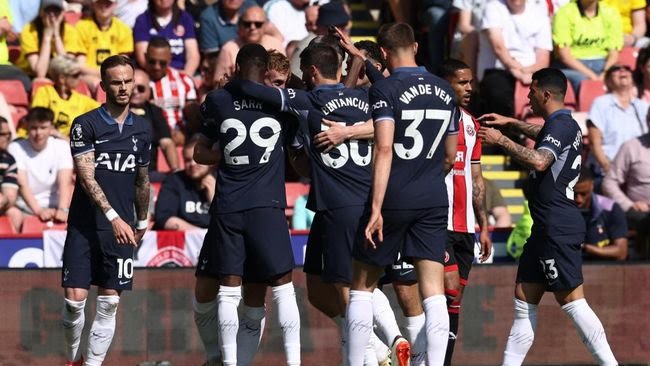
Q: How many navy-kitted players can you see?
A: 8